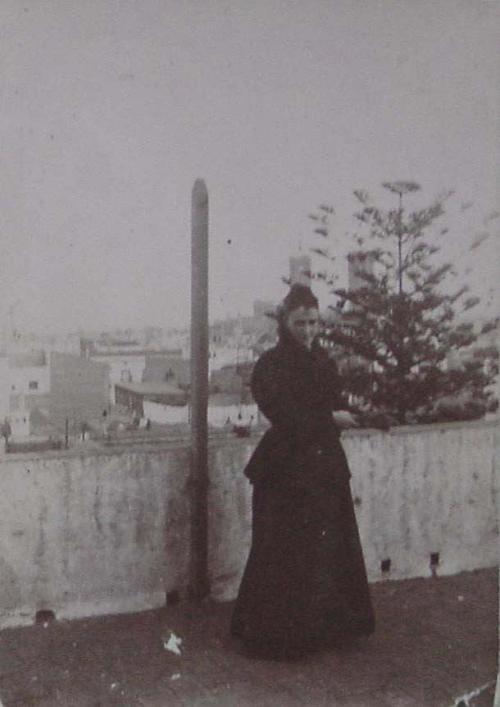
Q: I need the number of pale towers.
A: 2